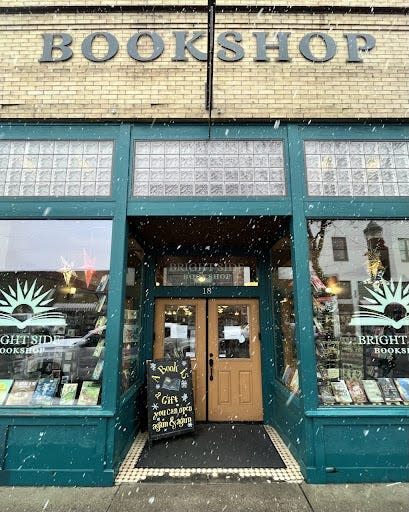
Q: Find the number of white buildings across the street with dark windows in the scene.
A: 1